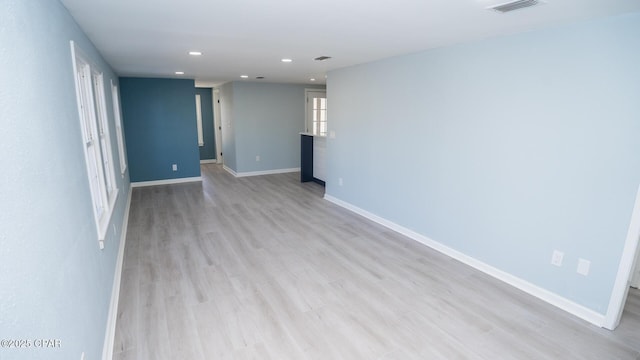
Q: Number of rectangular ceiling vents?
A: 2